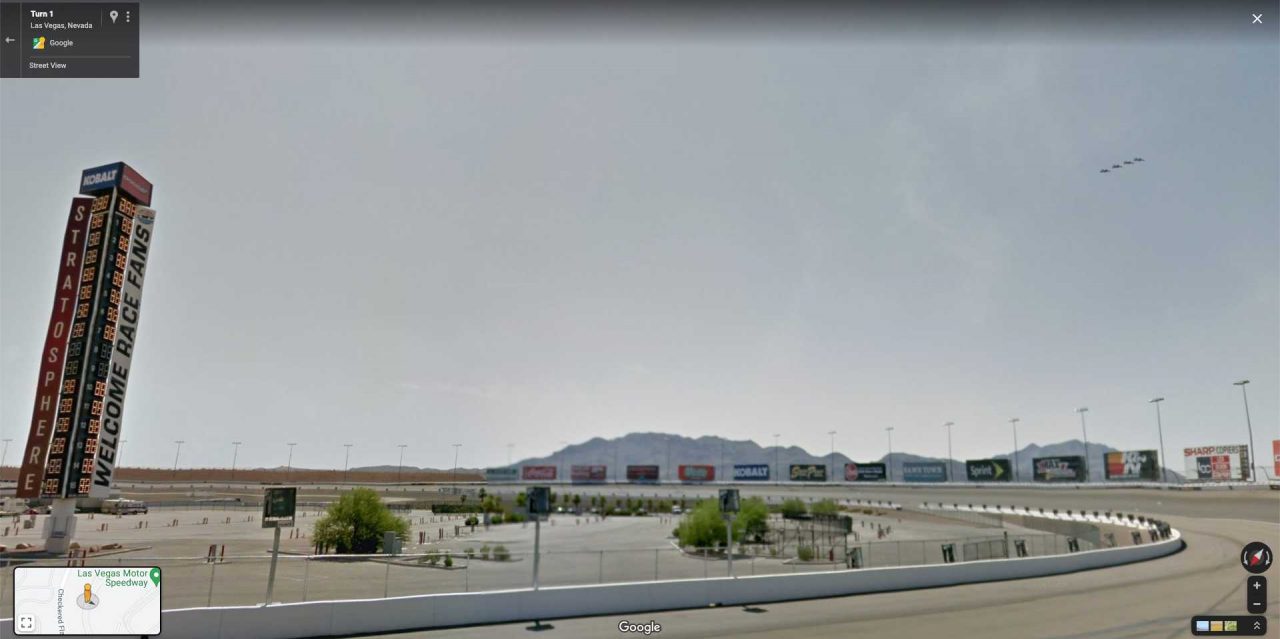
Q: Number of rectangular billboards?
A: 14